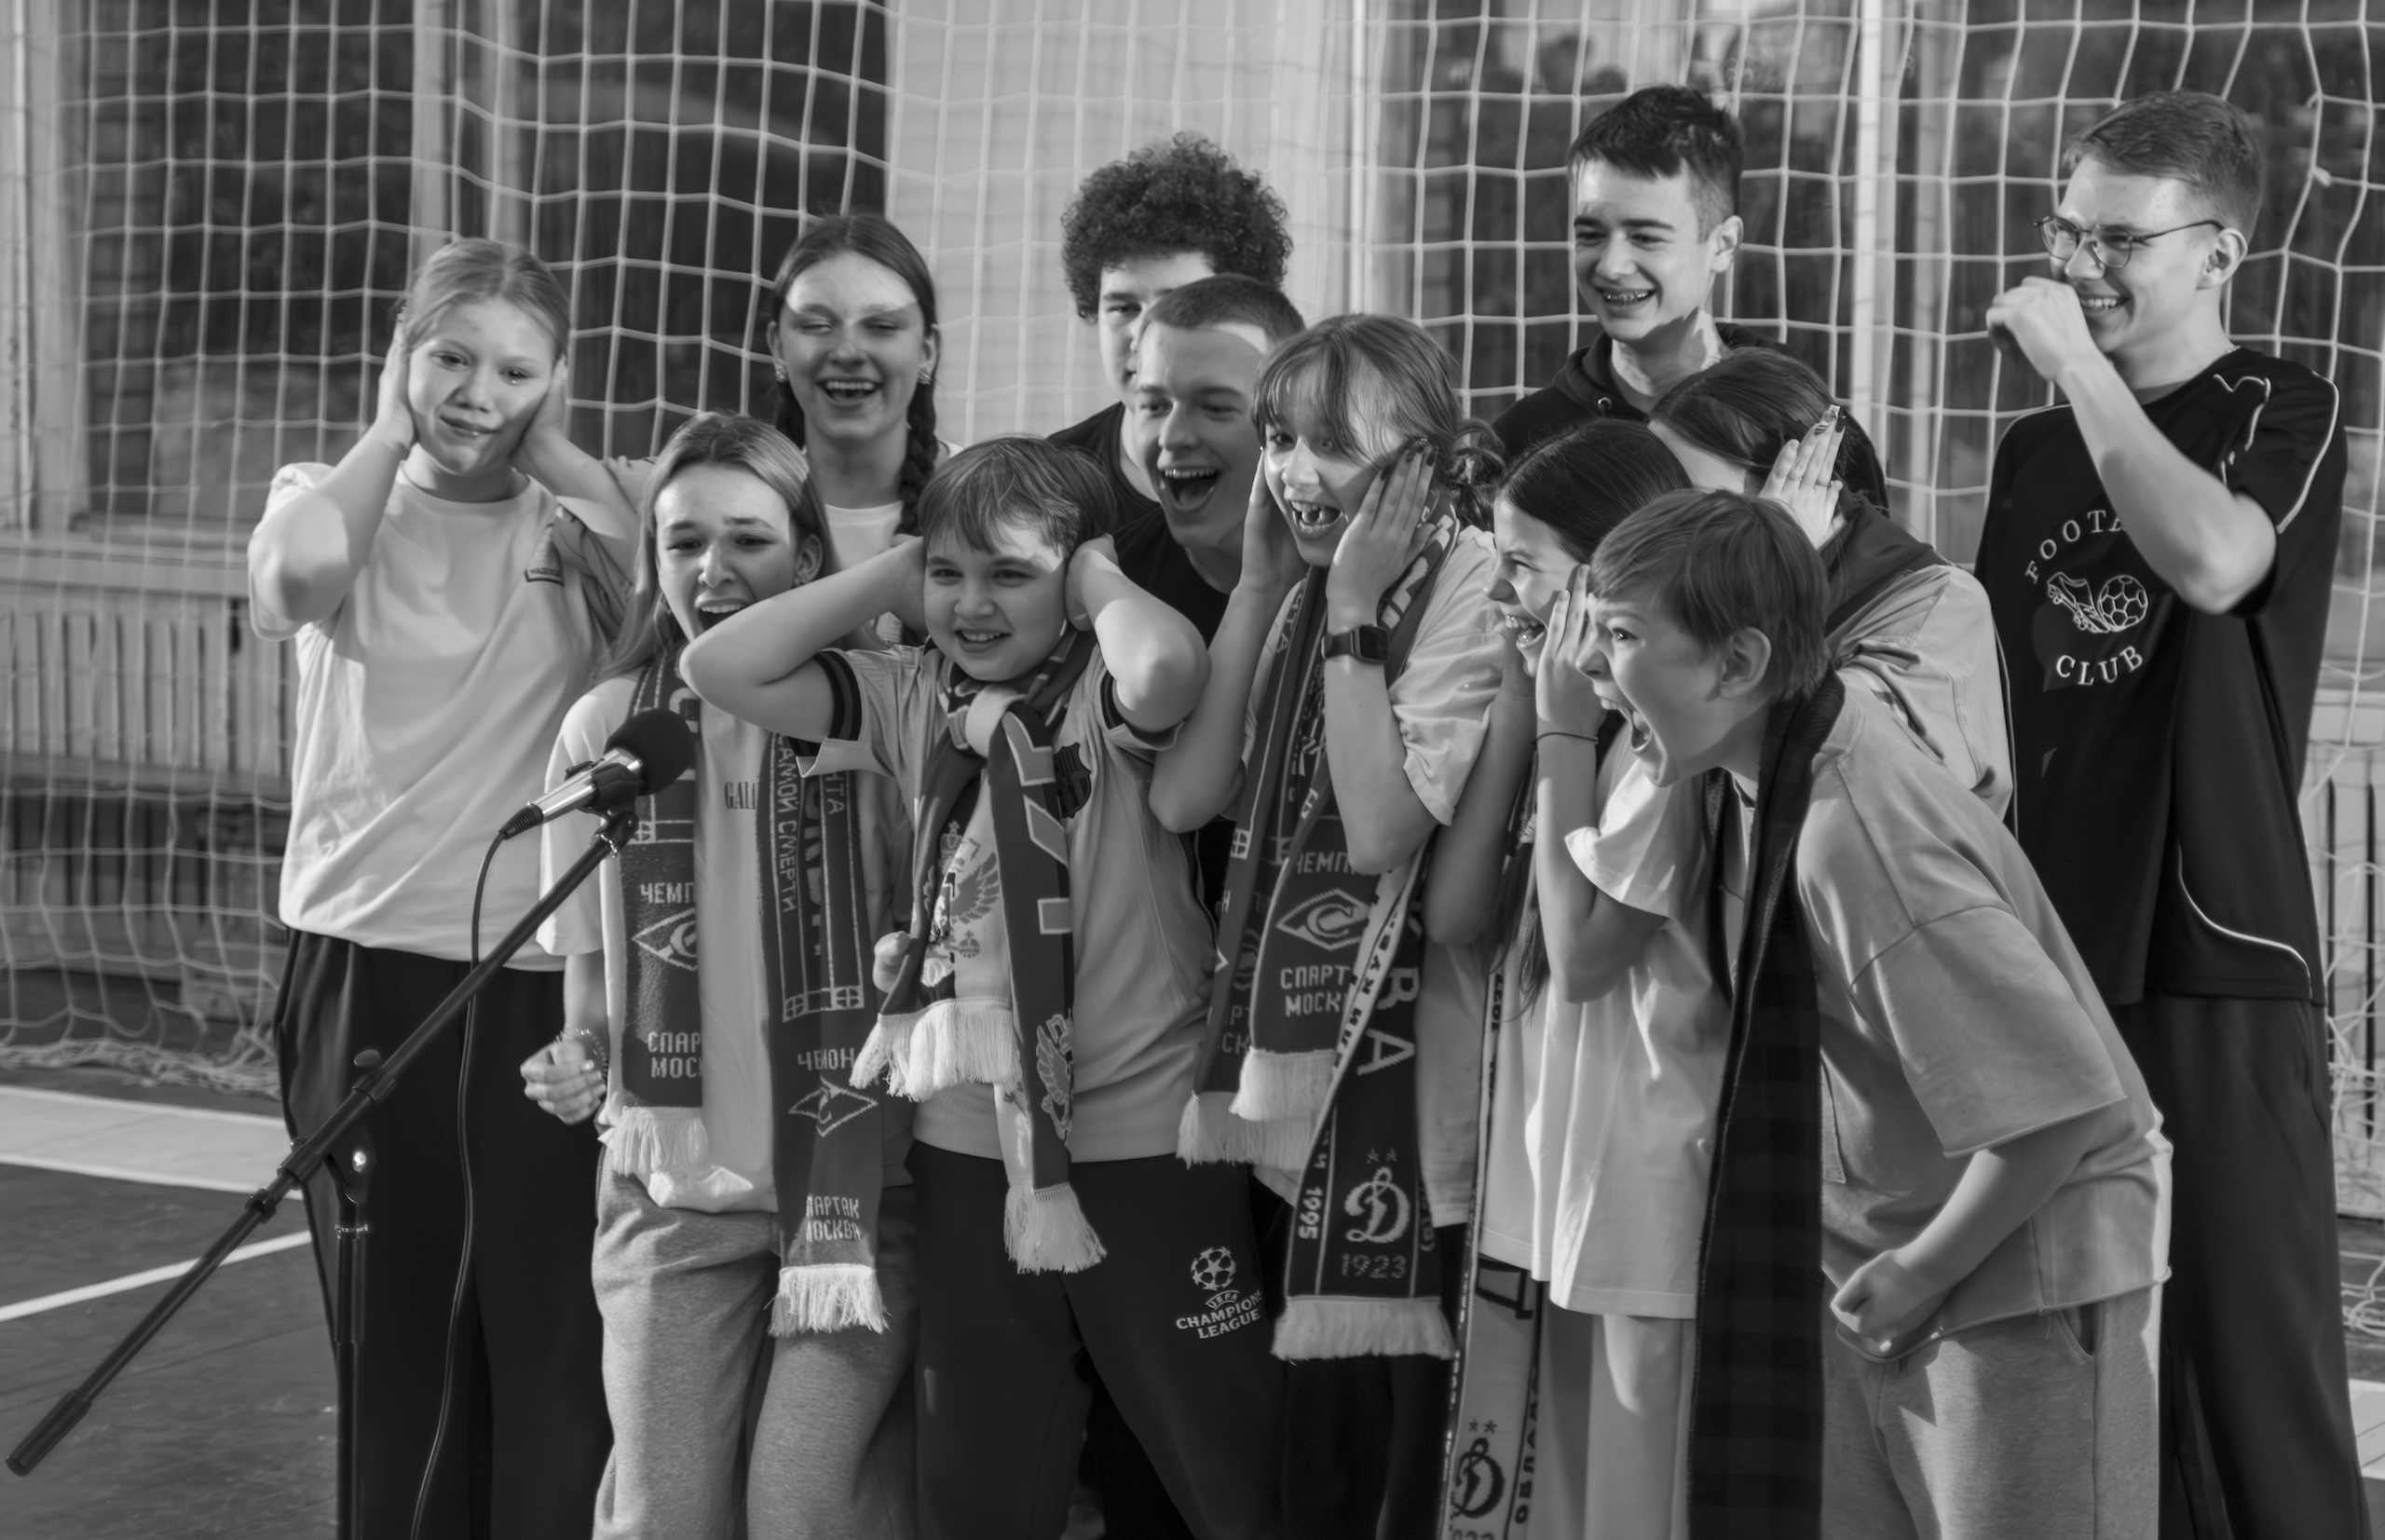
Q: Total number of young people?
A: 12